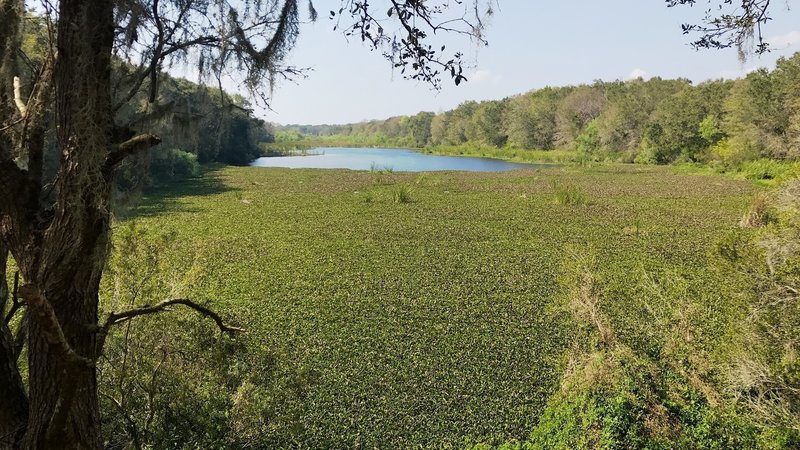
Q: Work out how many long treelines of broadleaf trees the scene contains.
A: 2